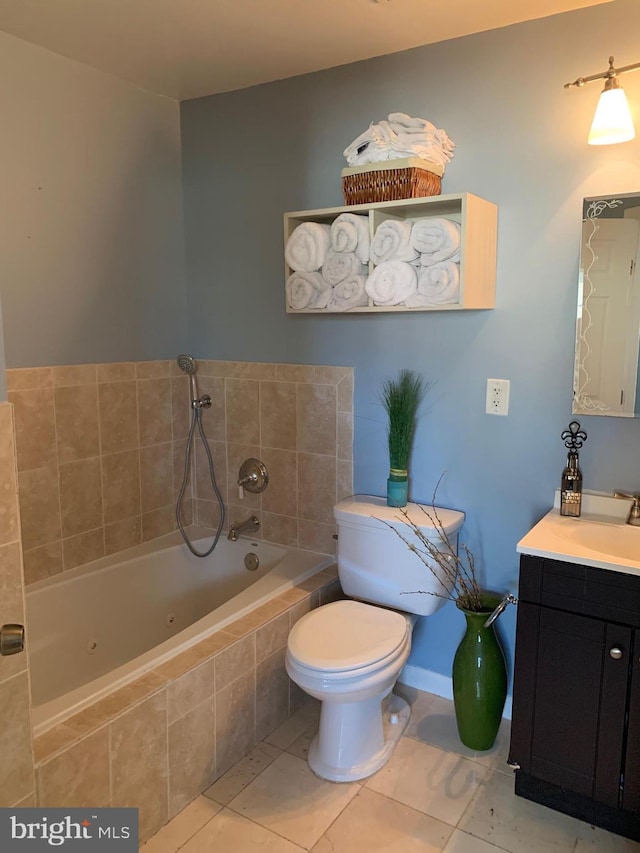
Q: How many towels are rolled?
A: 9